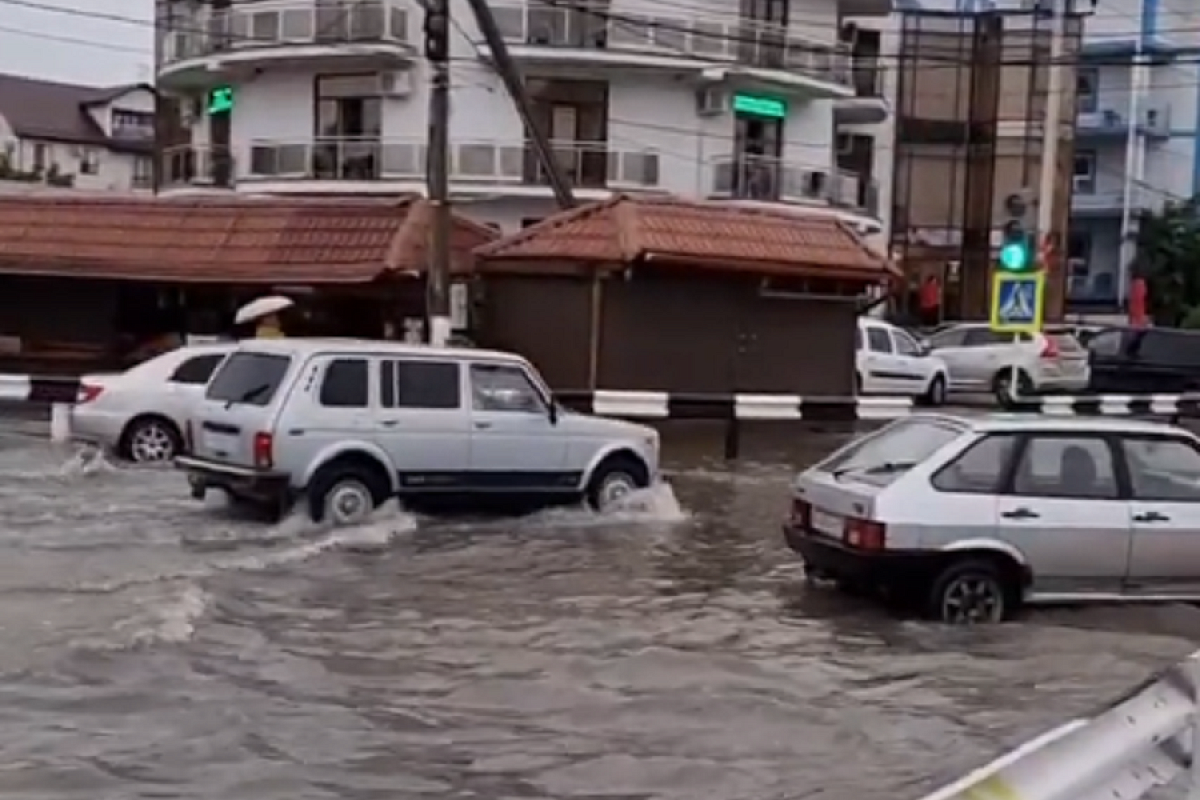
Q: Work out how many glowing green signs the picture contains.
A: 2